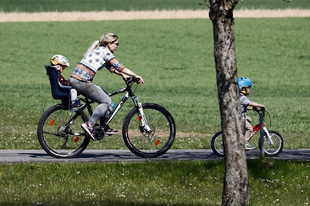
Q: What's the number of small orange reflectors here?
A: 4